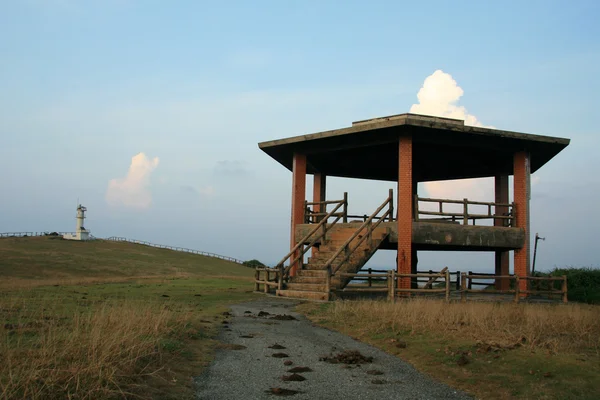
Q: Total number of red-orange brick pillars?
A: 5